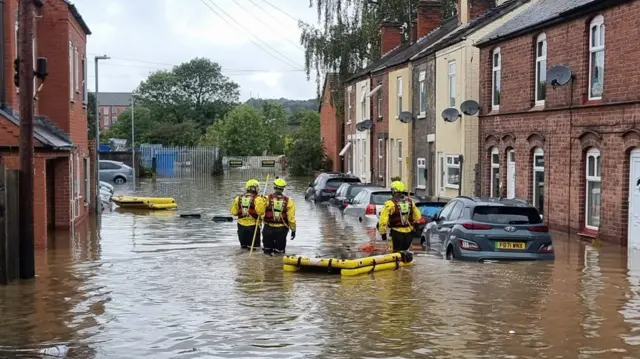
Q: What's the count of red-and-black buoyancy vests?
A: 3